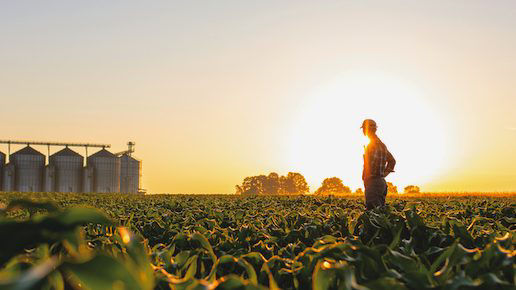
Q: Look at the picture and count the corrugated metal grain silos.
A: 5